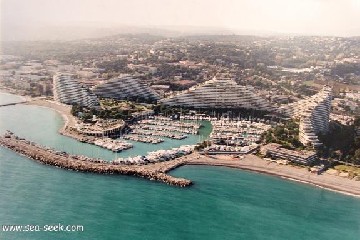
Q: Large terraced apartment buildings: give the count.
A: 4